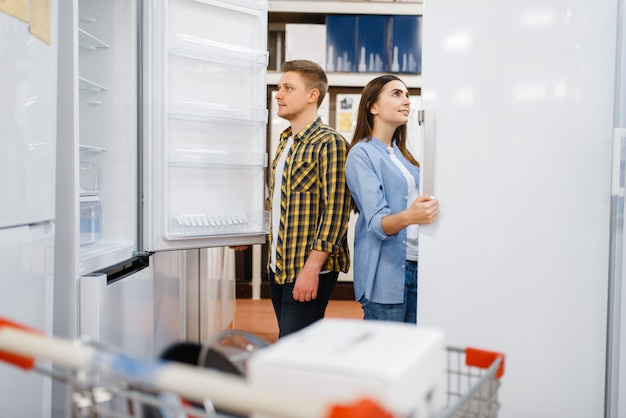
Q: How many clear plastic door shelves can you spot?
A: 4